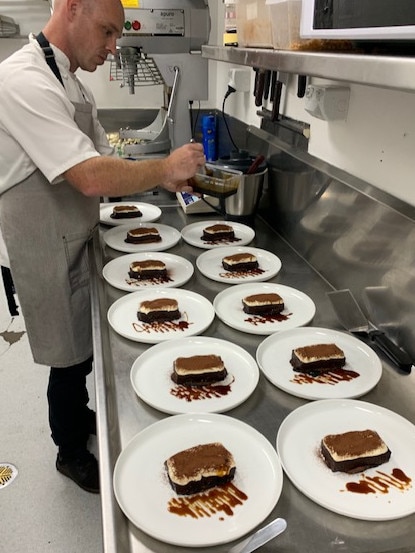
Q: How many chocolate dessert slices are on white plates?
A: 11